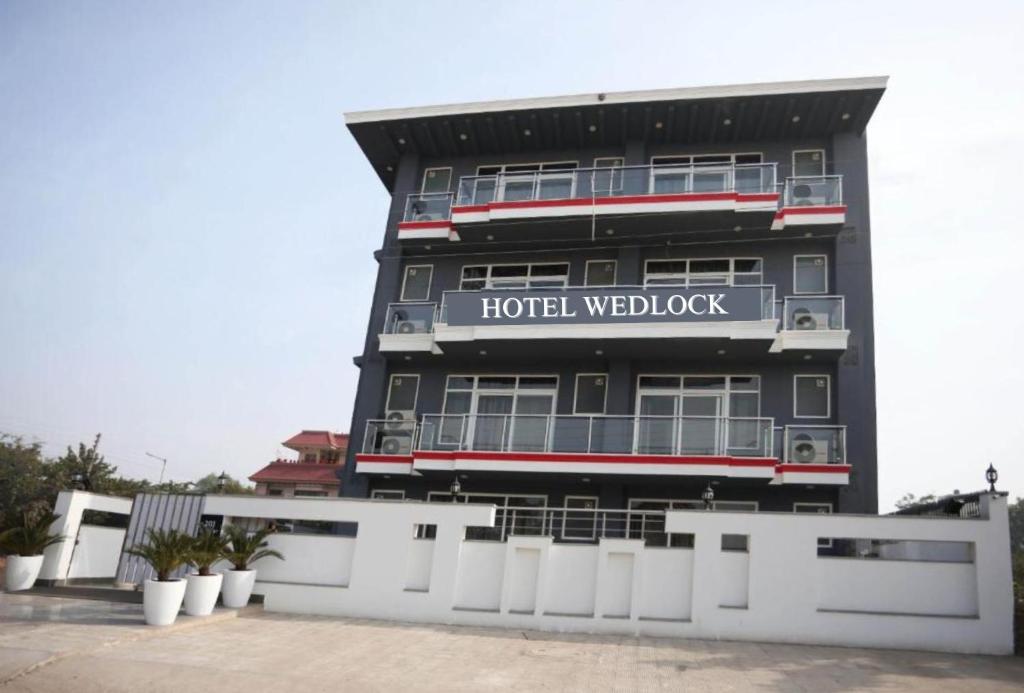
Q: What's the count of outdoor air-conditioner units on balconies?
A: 7